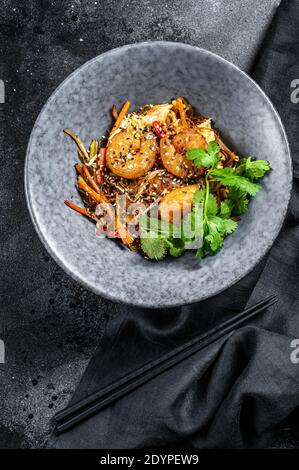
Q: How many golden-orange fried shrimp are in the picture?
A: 3